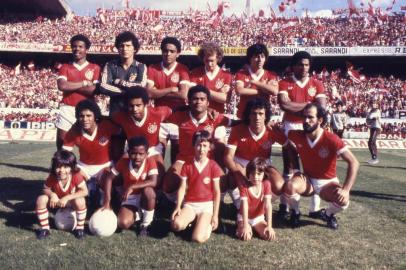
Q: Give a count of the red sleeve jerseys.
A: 14